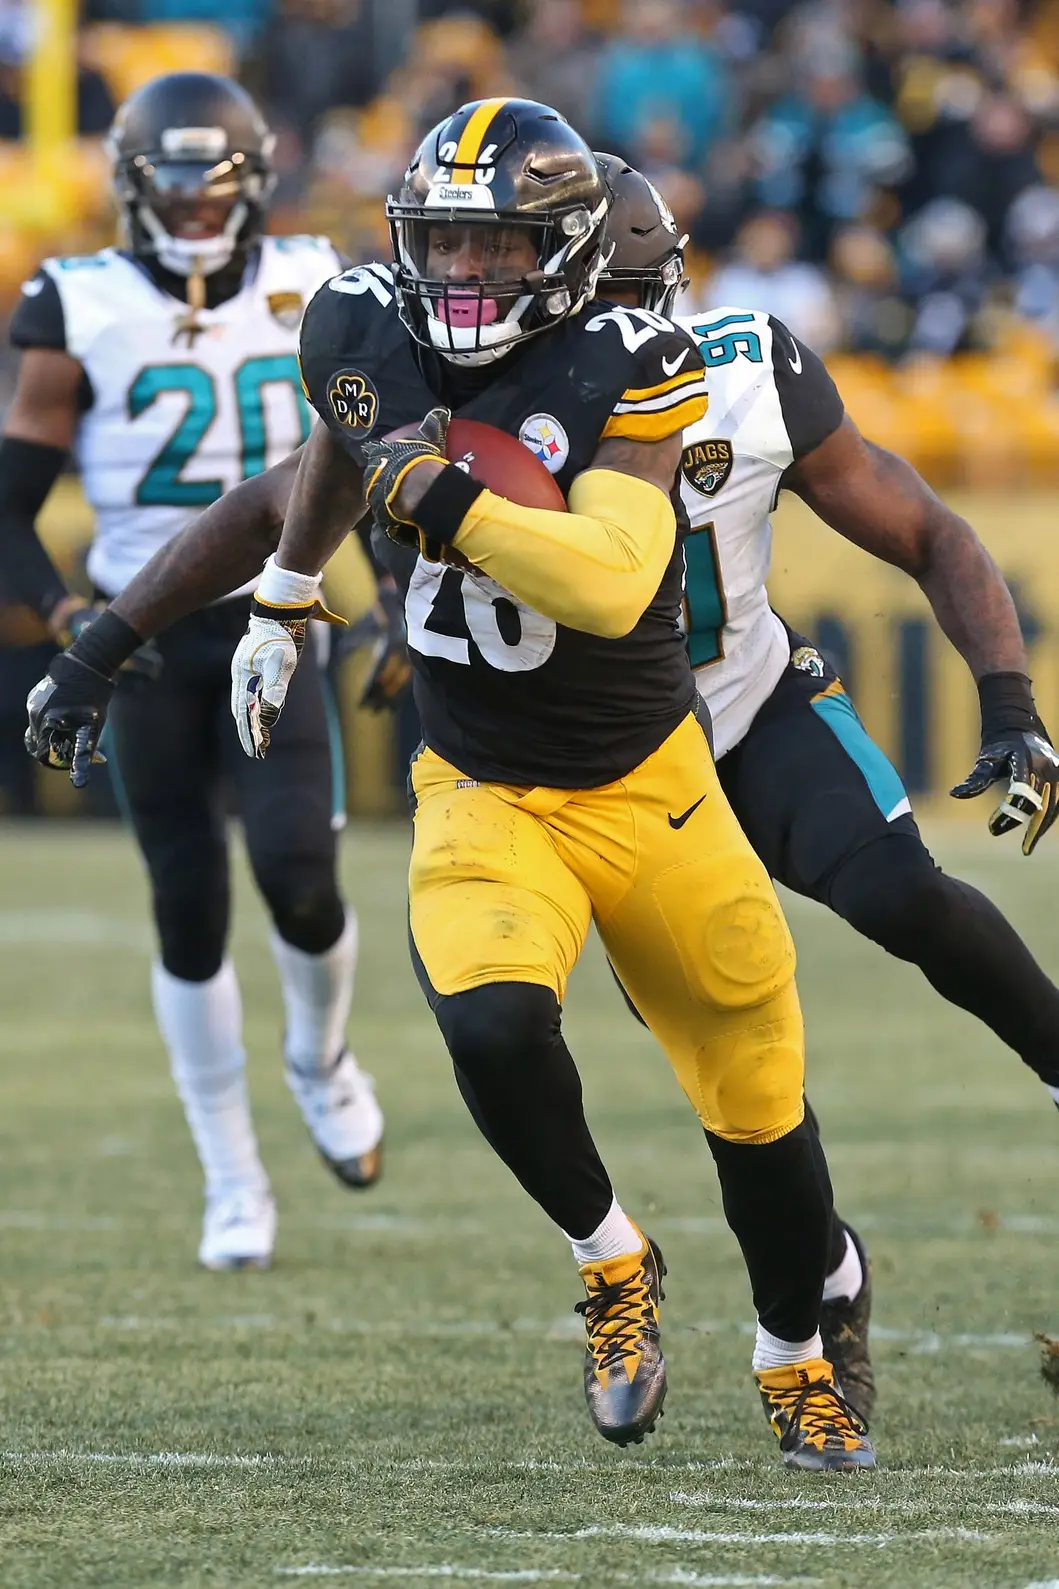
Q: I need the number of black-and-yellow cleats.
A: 2